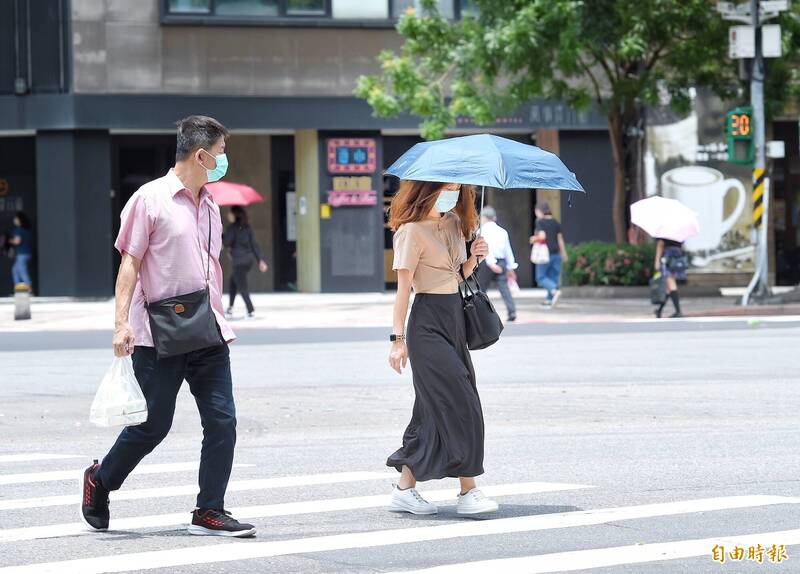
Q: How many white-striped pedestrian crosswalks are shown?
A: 1